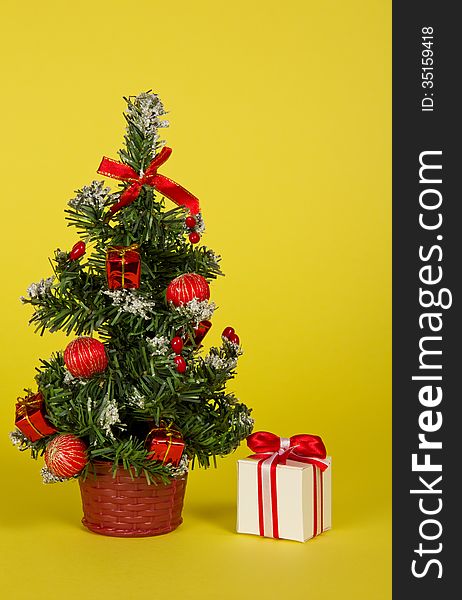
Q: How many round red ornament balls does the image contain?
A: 3